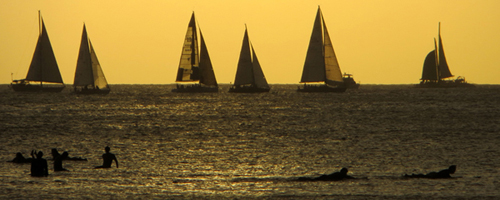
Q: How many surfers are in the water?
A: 7